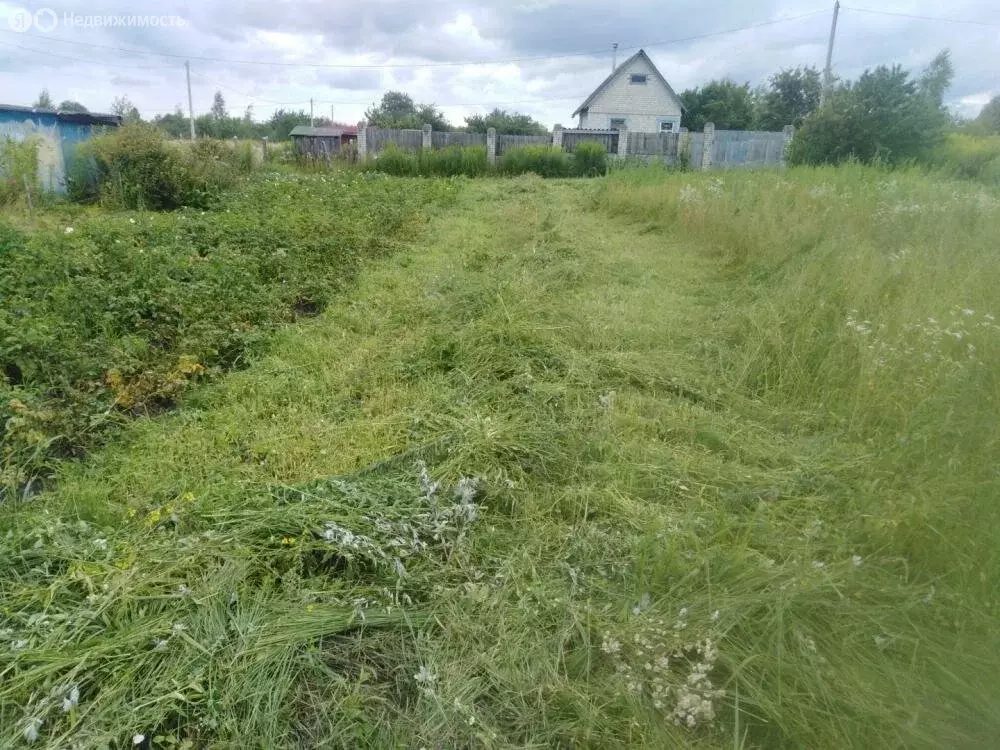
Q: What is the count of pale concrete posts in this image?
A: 8